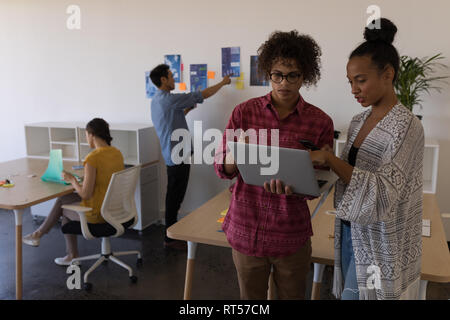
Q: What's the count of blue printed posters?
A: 5